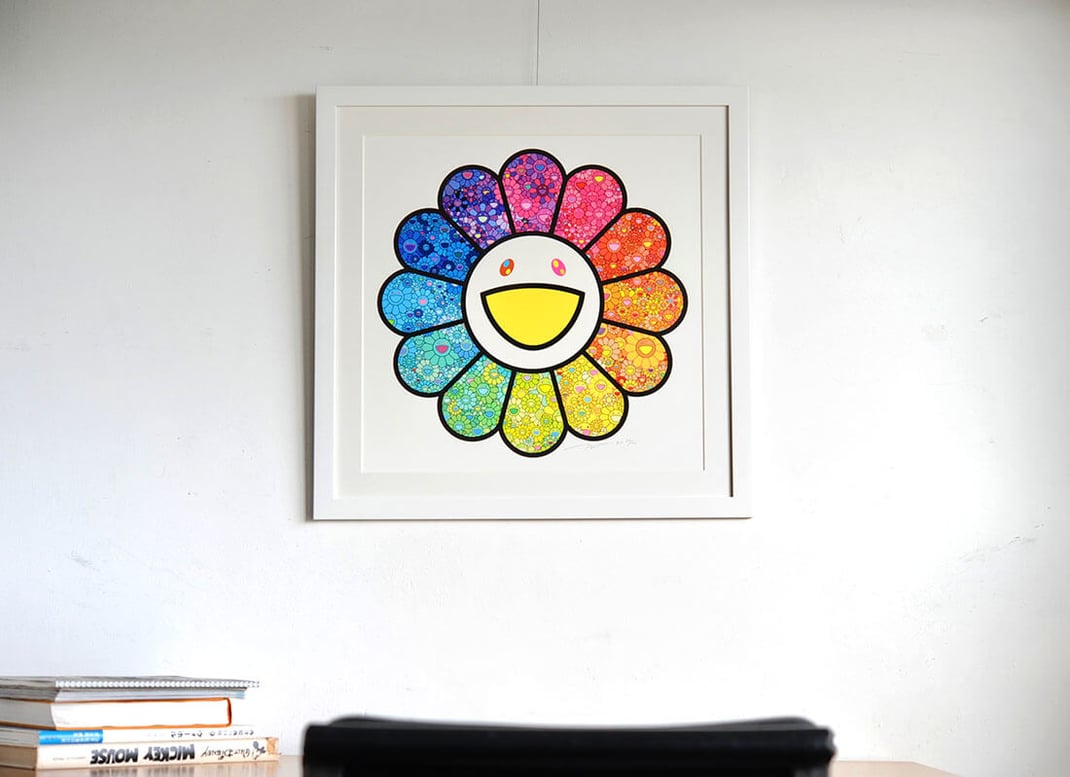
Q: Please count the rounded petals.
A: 12